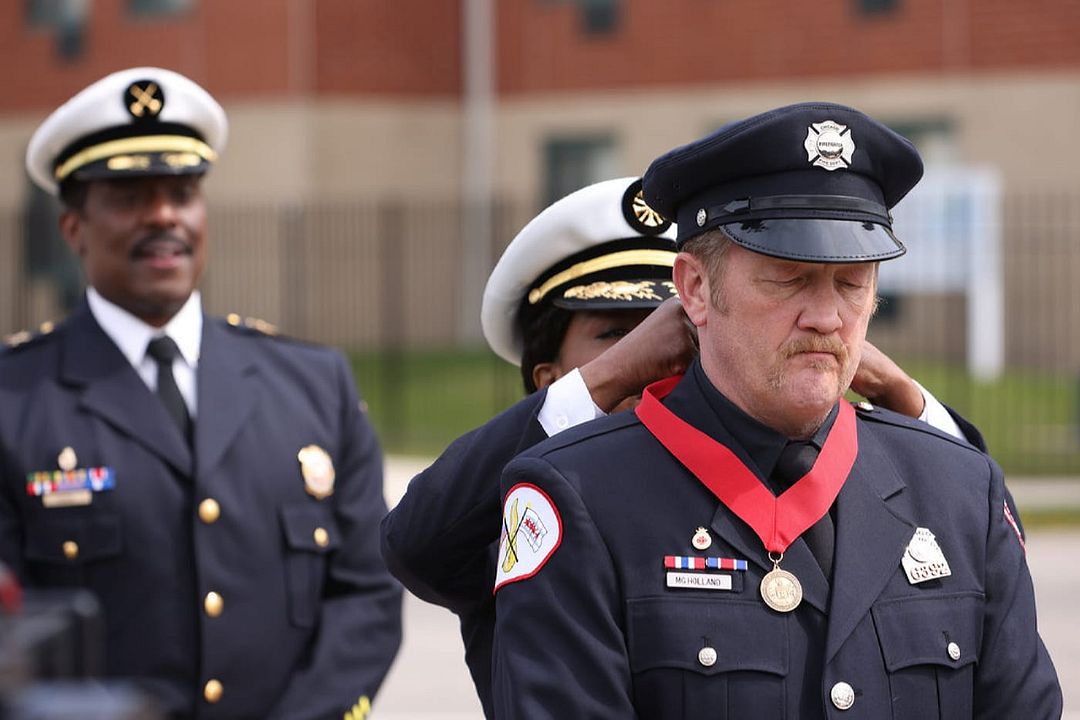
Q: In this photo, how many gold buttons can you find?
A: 5